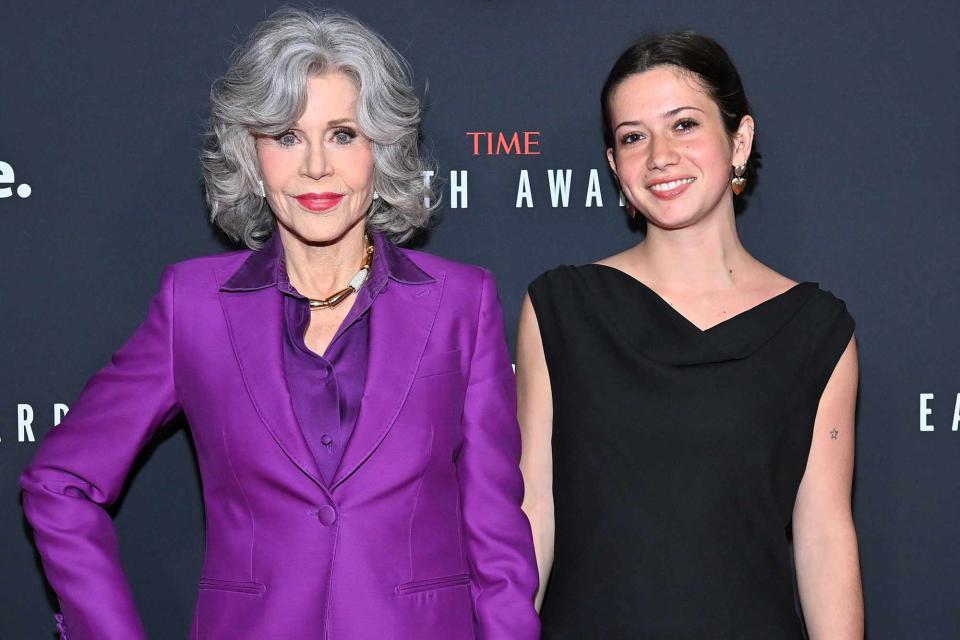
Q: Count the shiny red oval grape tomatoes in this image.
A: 0